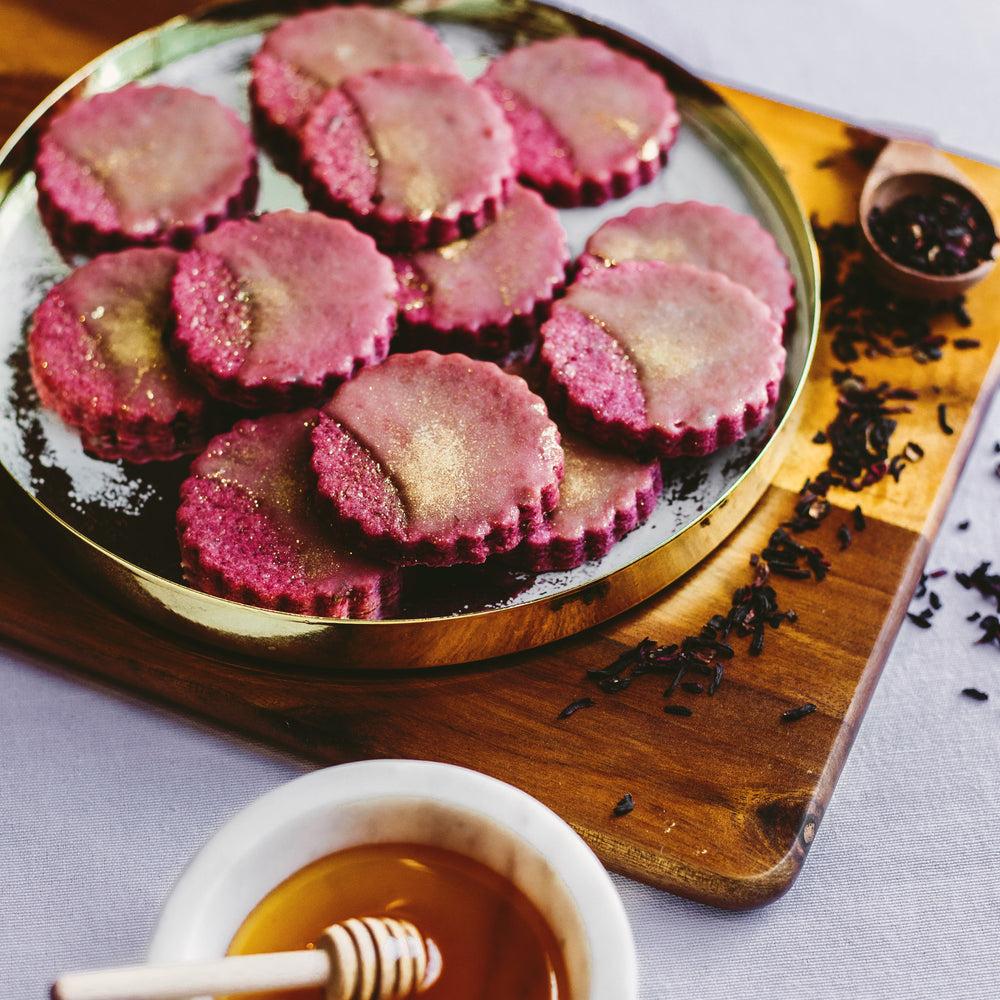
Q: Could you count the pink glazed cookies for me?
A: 12